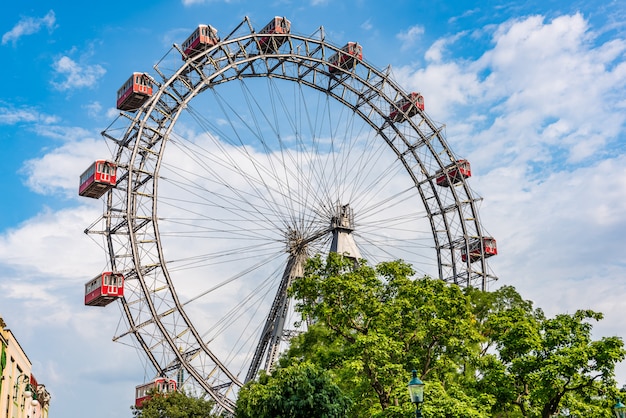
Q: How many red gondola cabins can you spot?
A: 10